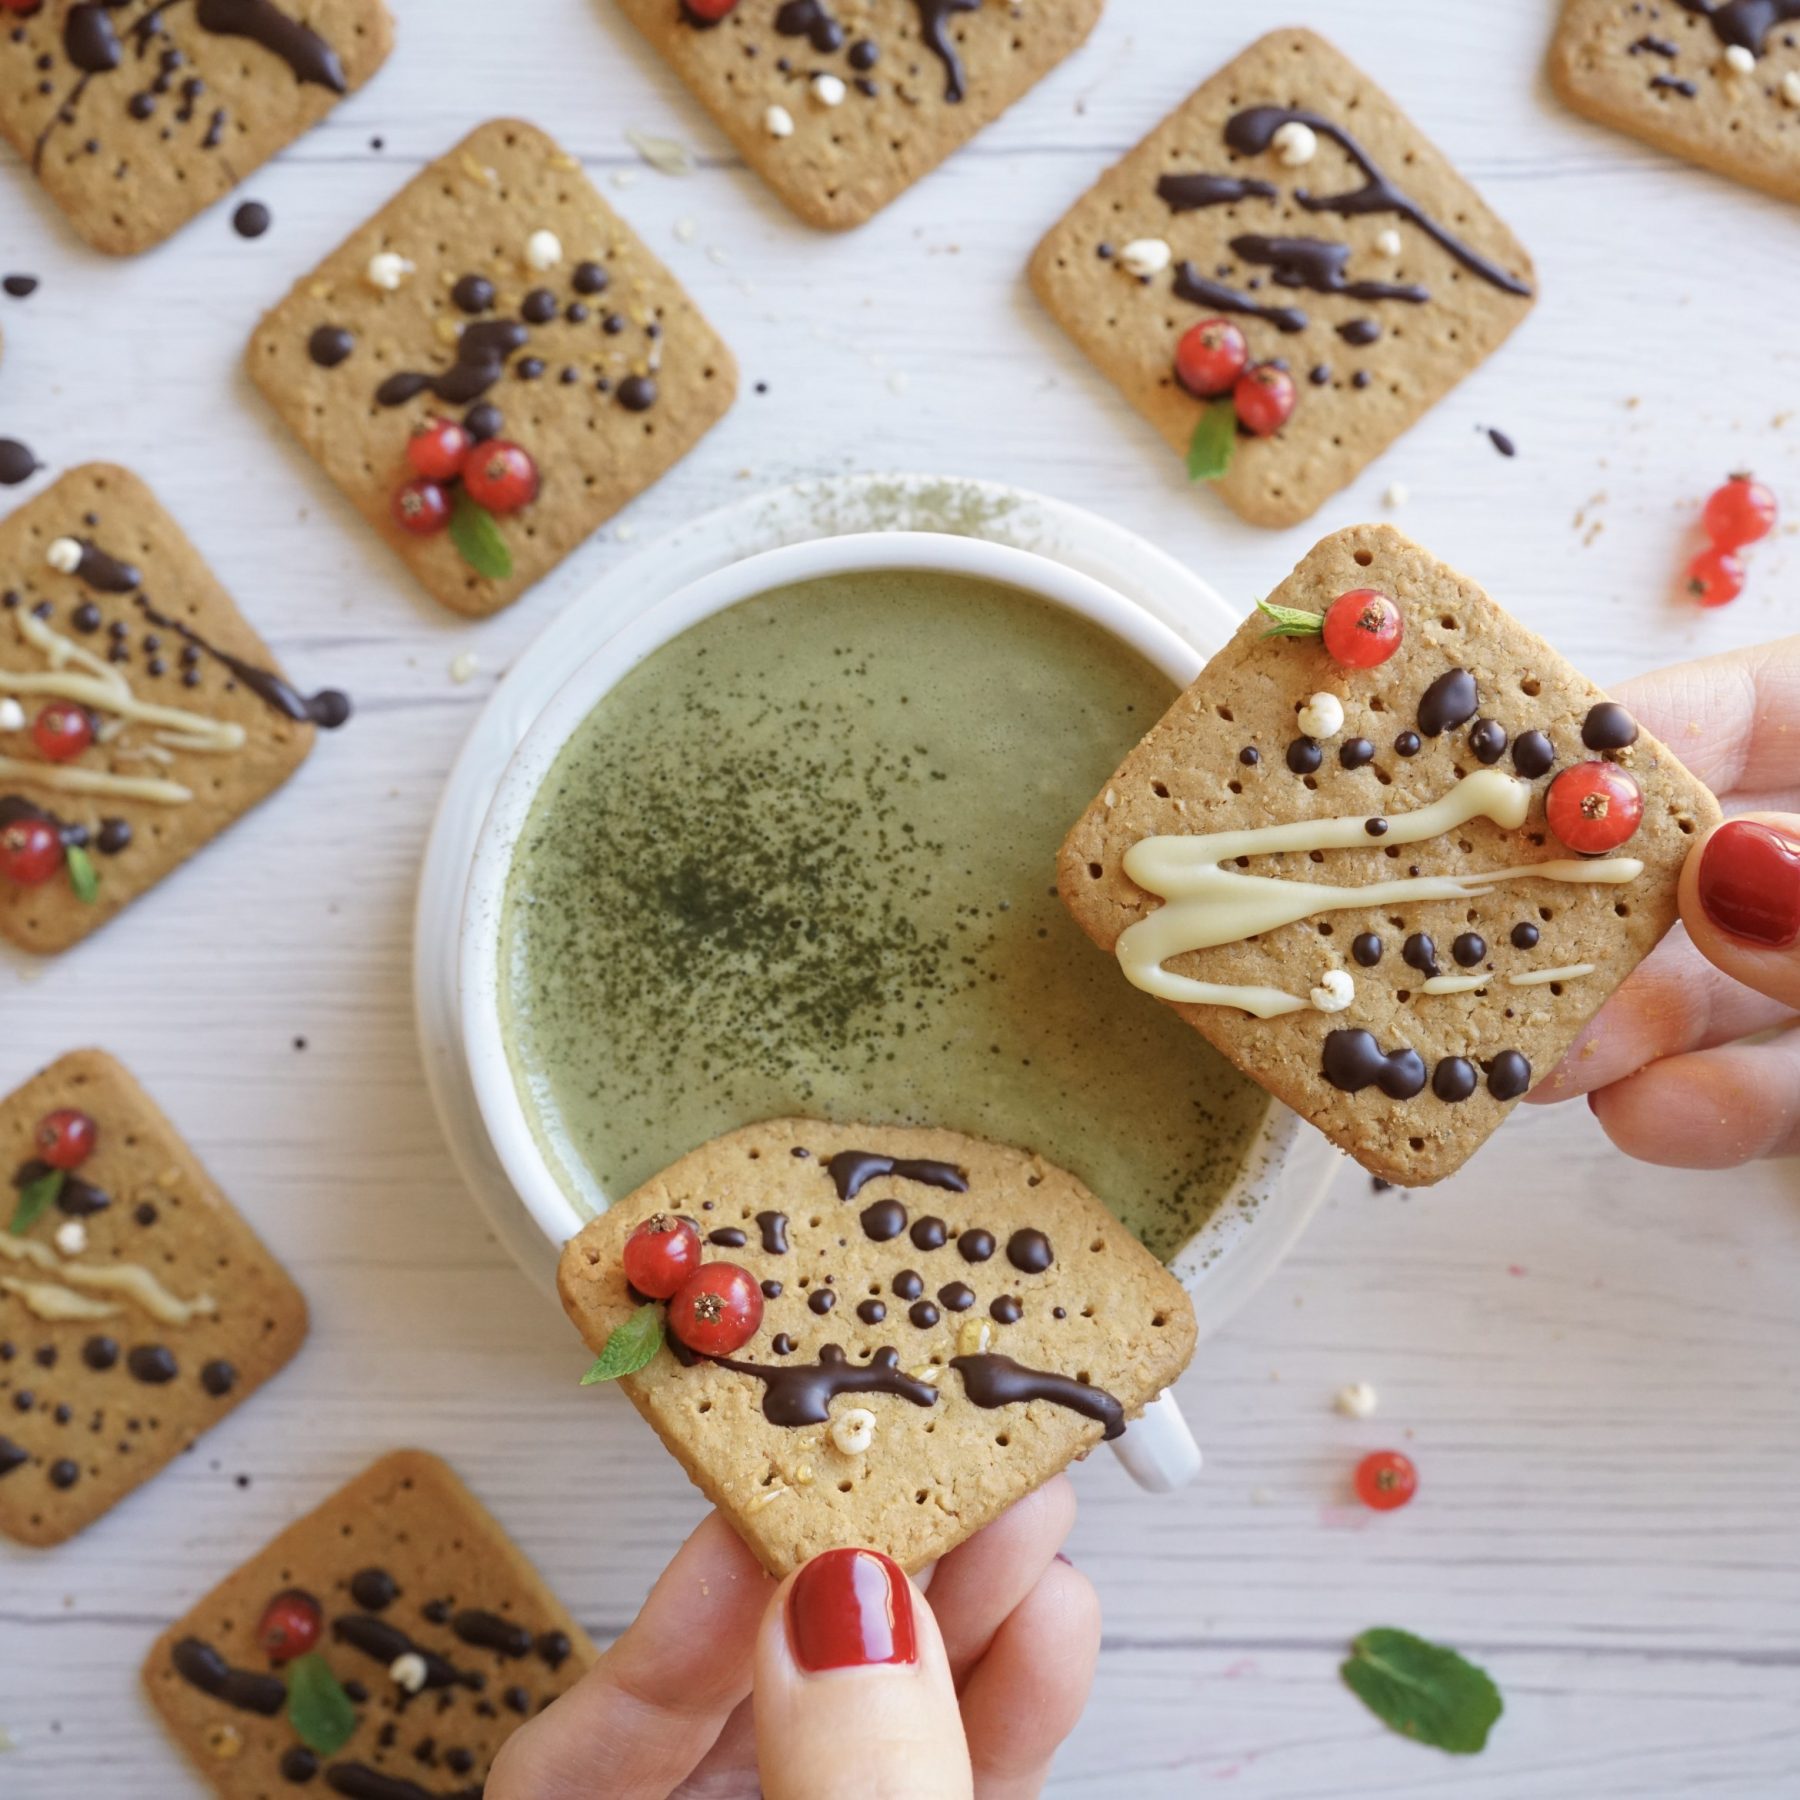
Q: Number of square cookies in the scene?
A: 10